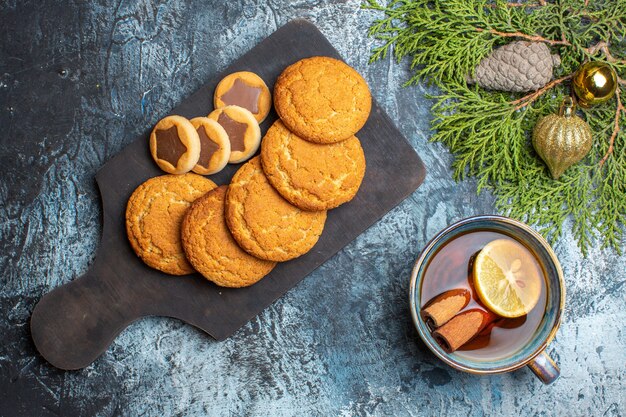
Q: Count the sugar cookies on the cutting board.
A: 5